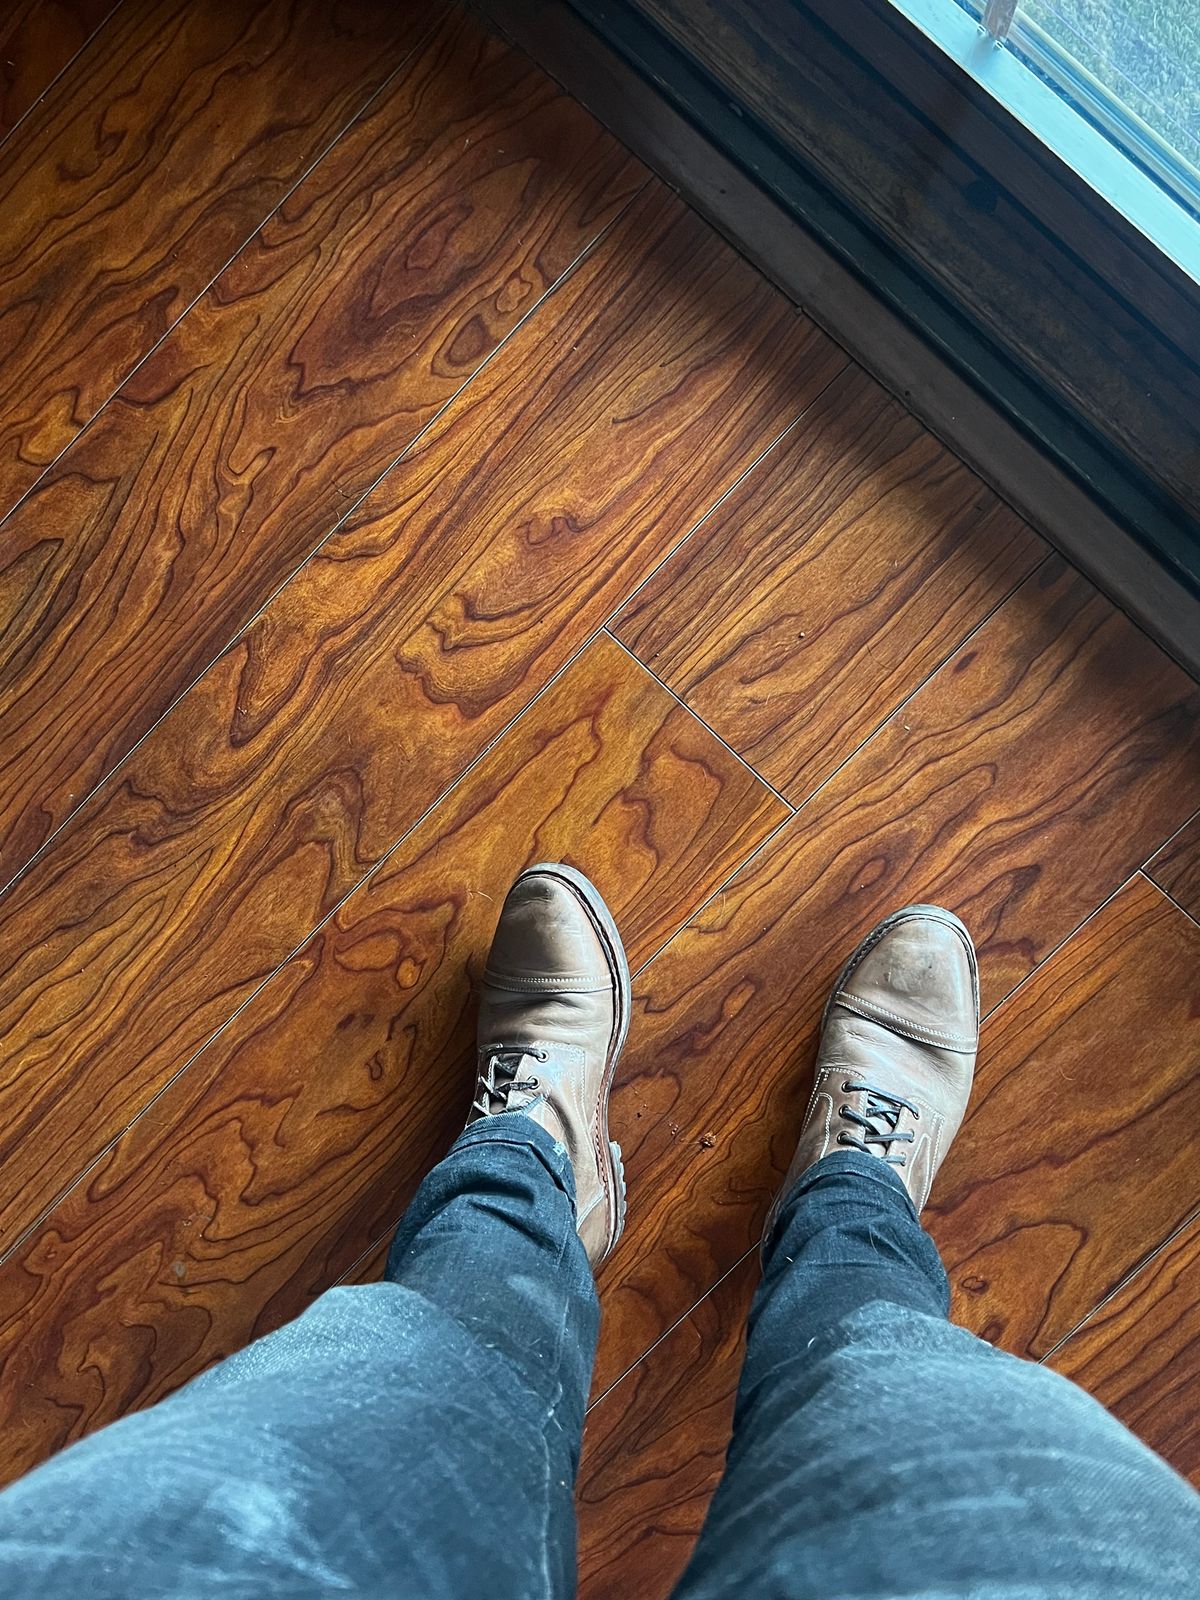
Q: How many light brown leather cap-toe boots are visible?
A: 2